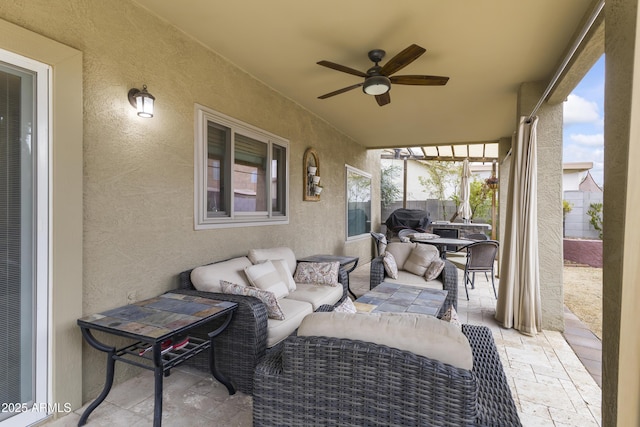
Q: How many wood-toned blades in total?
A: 5